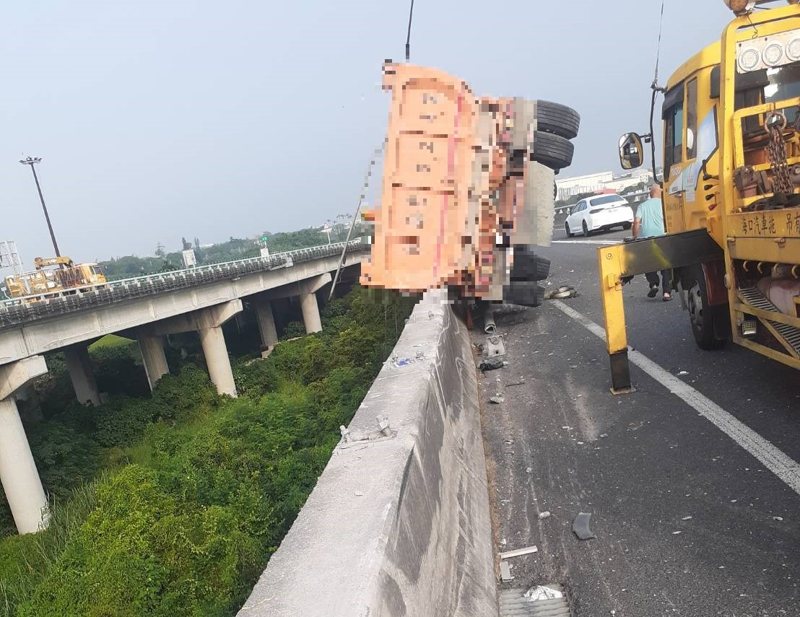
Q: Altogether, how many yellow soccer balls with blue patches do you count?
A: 0